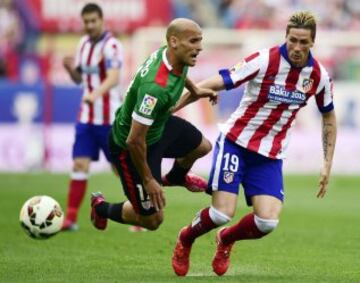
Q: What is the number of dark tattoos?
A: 1